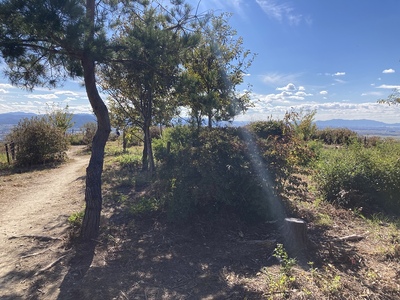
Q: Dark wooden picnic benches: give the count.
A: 0